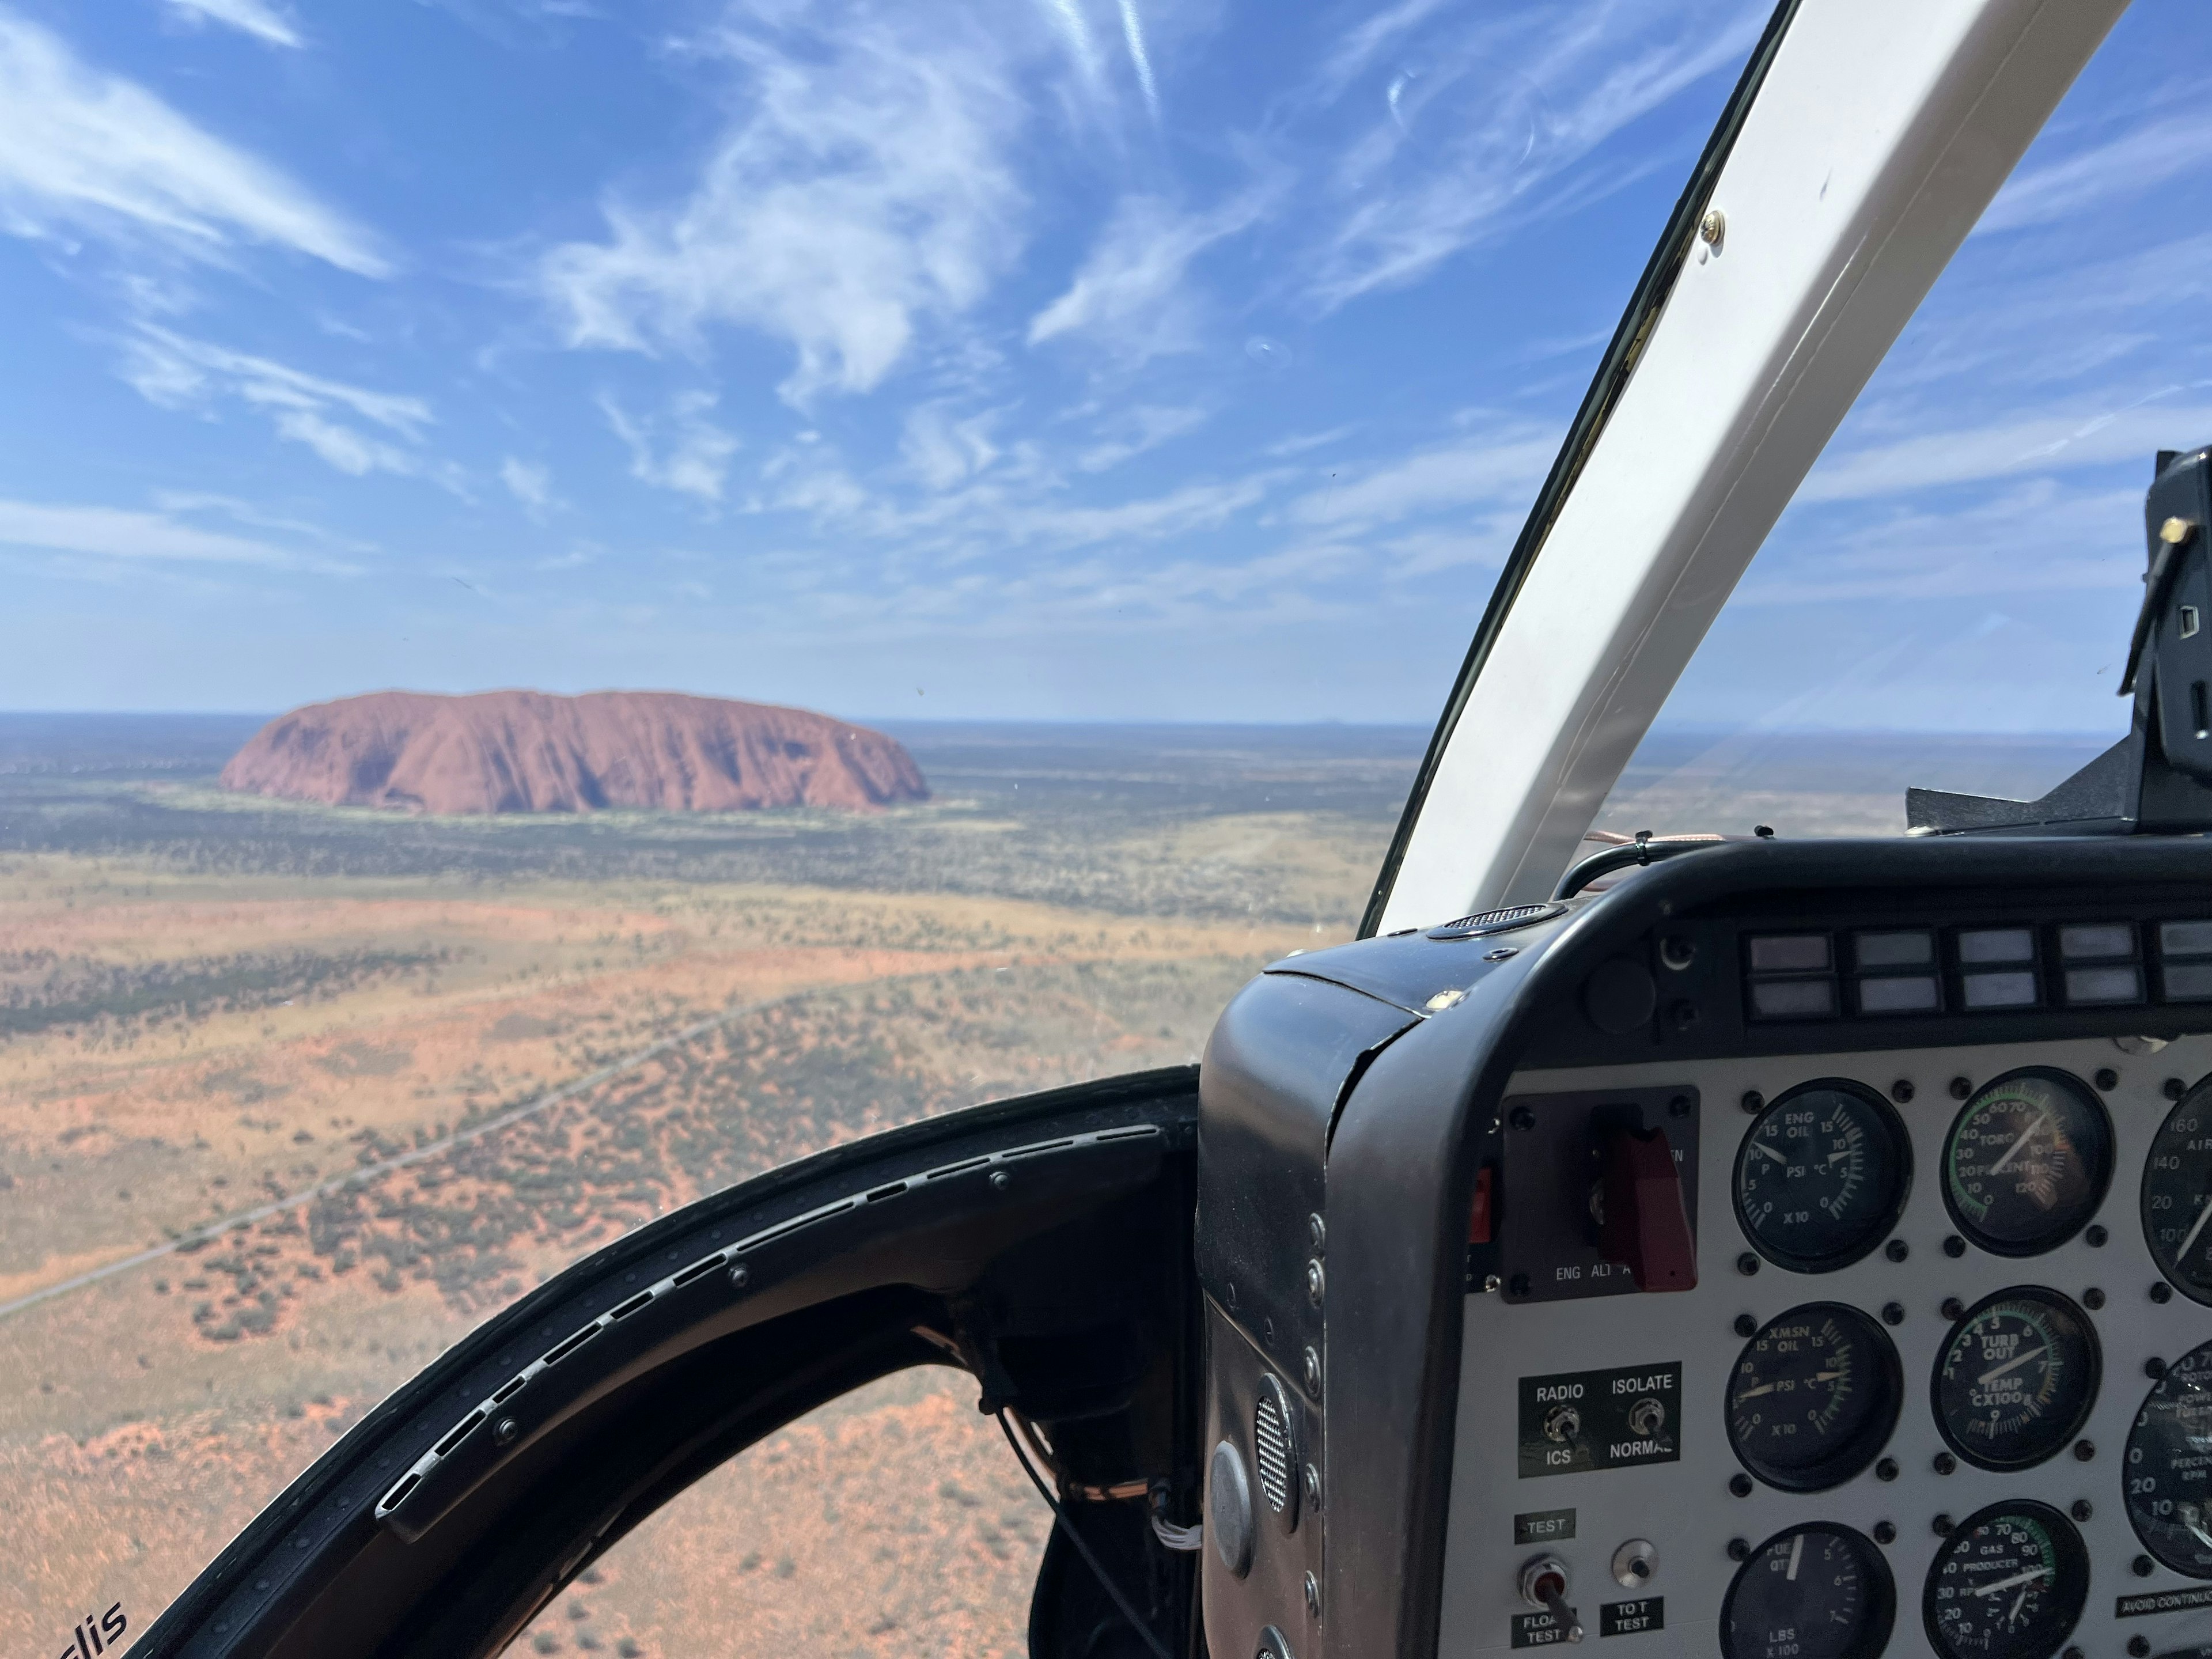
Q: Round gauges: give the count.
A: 8